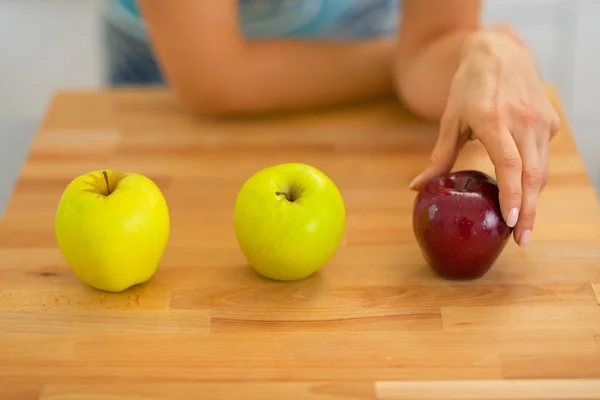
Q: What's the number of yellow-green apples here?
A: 2